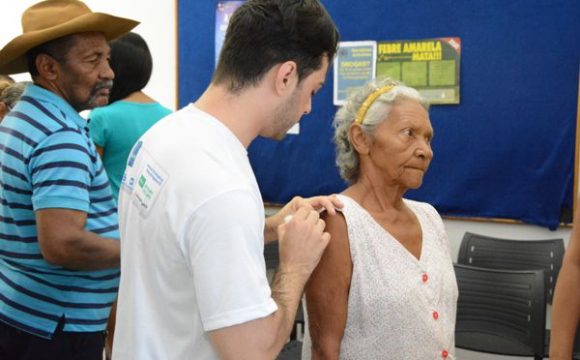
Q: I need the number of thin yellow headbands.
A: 1